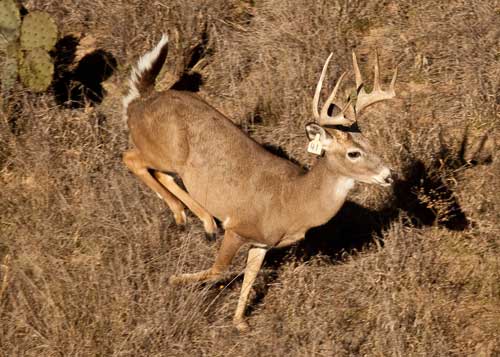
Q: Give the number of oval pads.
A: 3